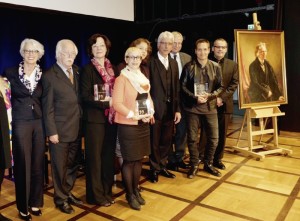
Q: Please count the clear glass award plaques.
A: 3